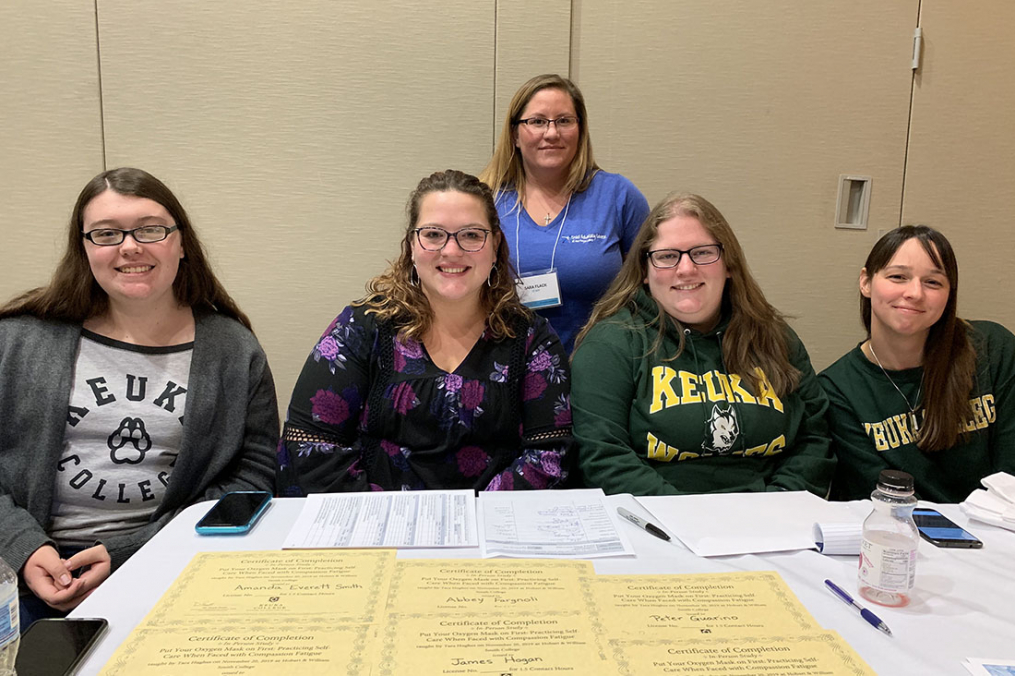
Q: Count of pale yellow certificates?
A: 6